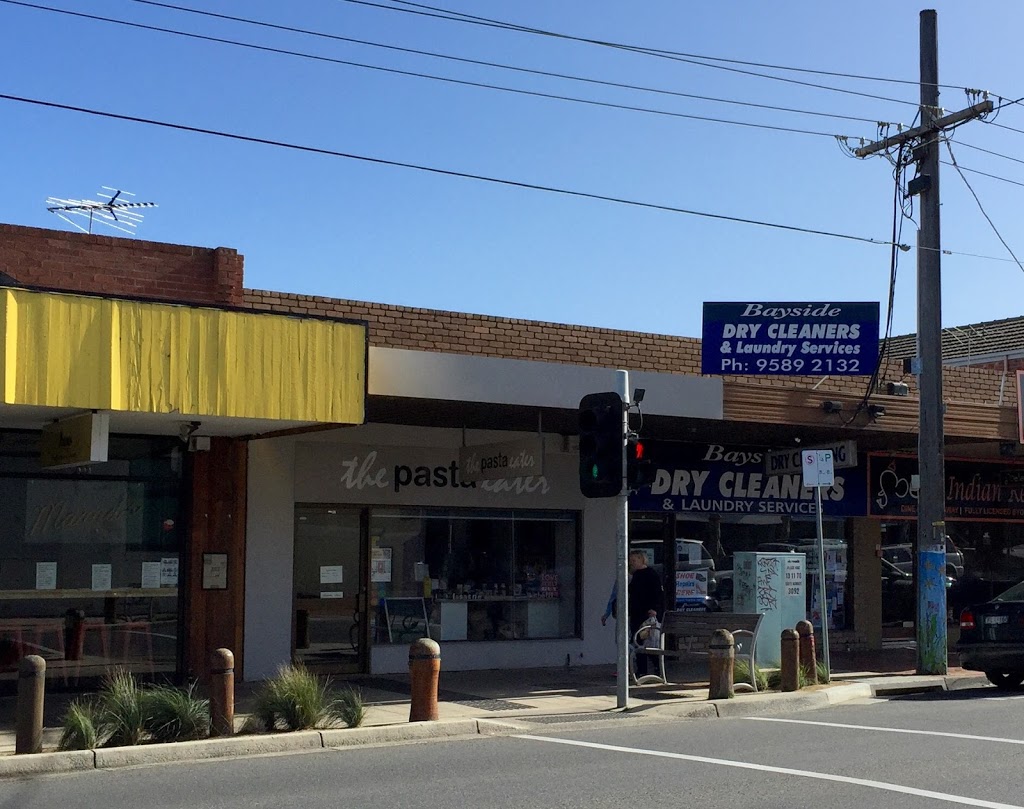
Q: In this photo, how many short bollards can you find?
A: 6